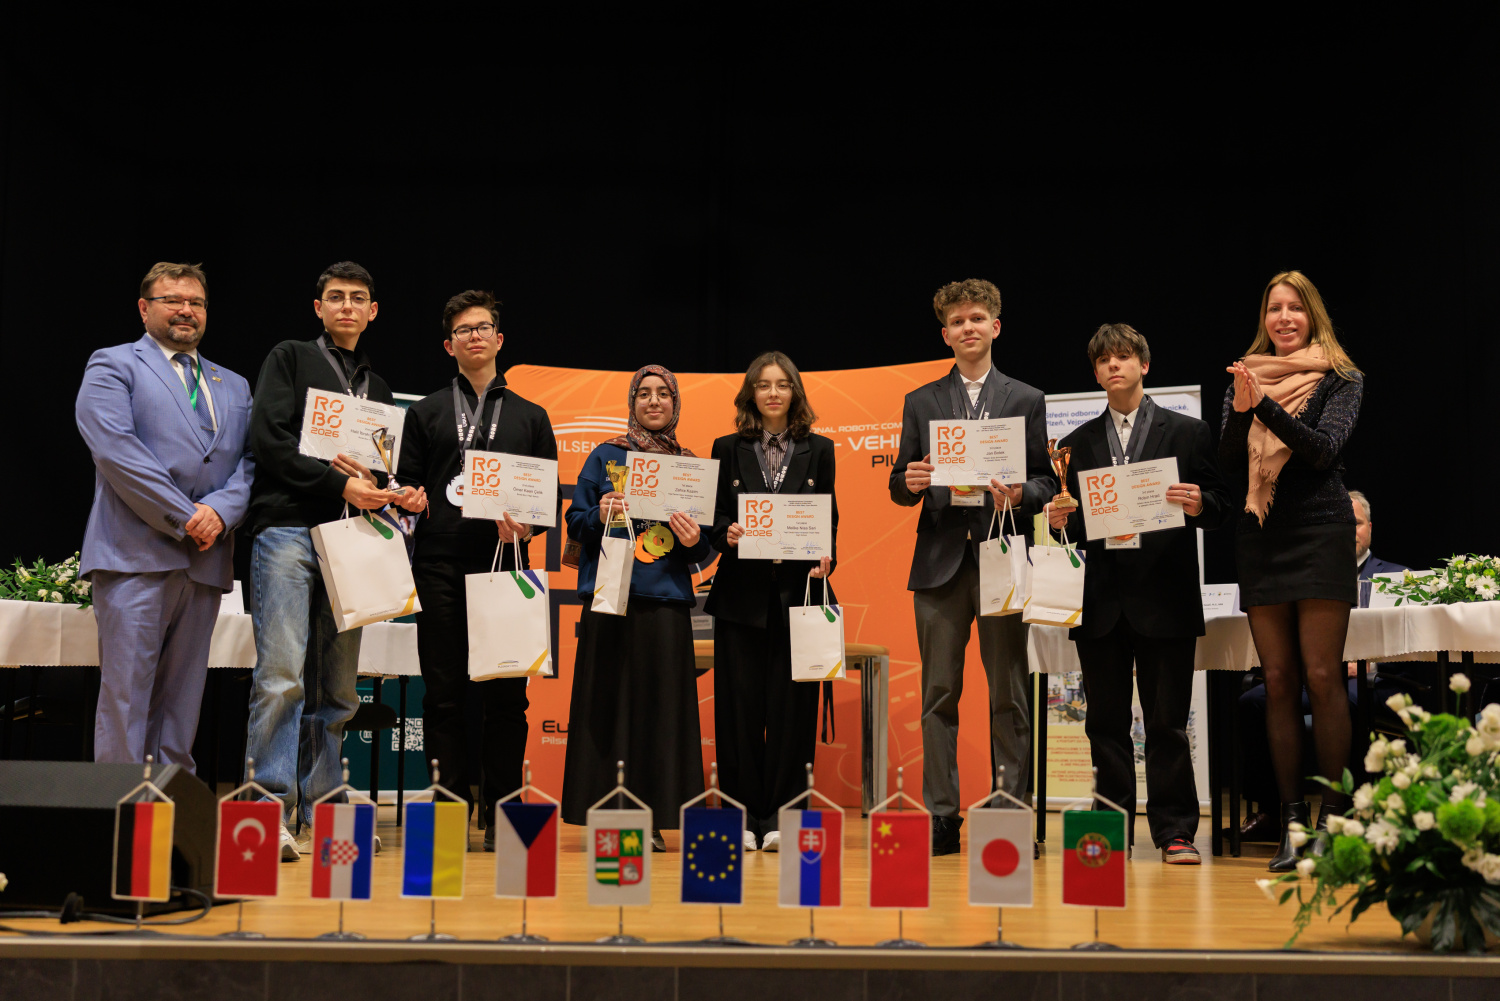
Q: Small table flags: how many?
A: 11